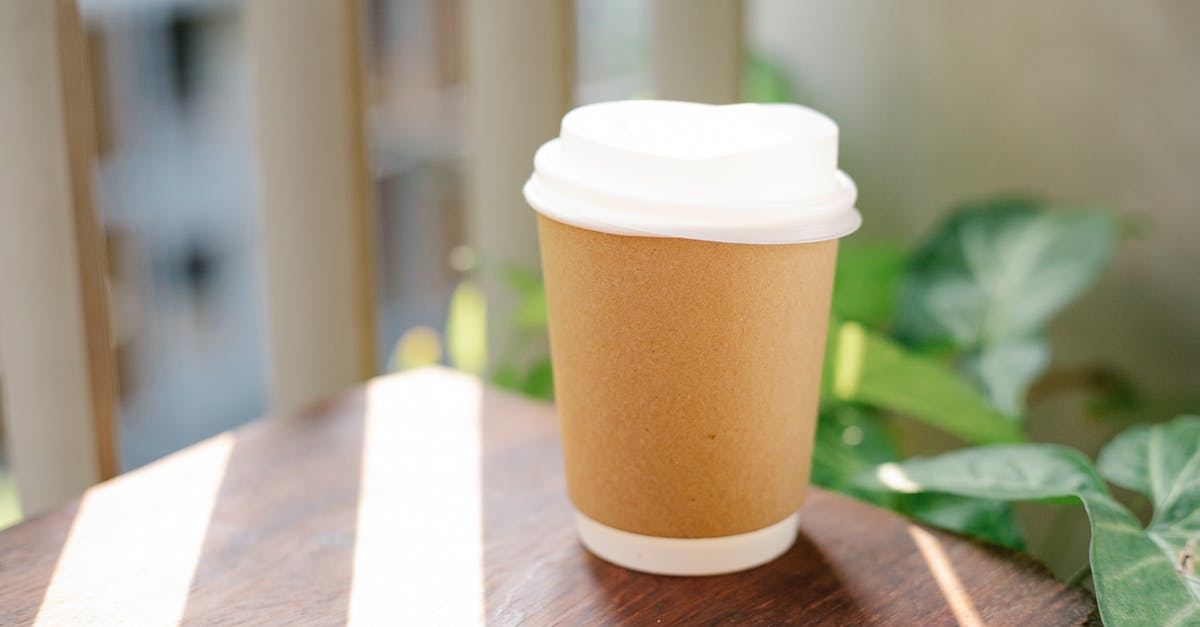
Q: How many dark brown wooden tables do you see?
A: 1